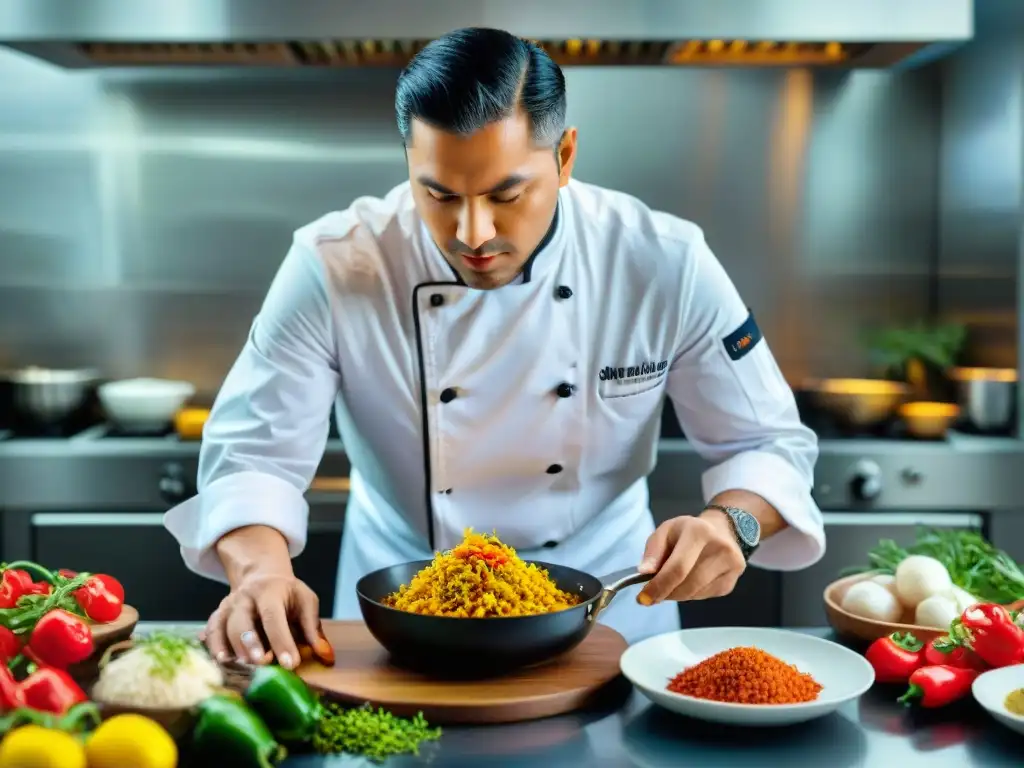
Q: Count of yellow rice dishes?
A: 1